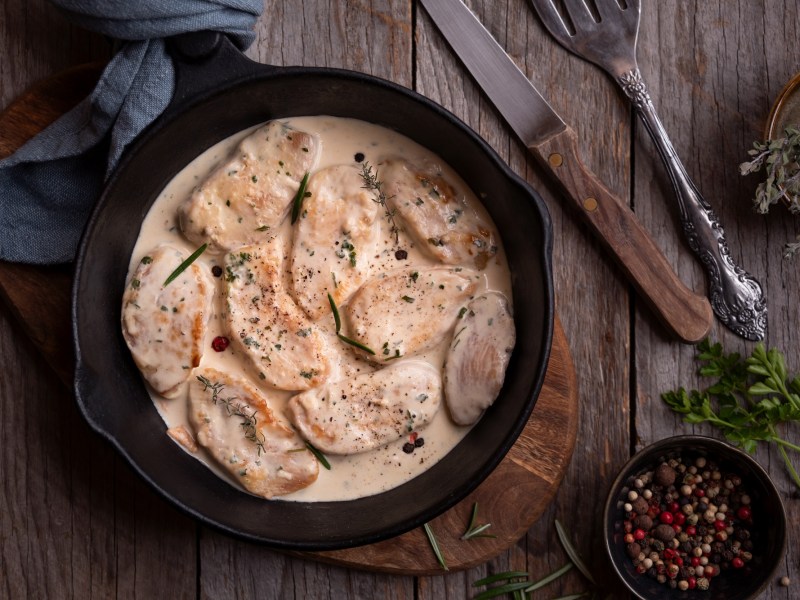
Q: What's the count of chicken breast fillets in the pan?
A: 9